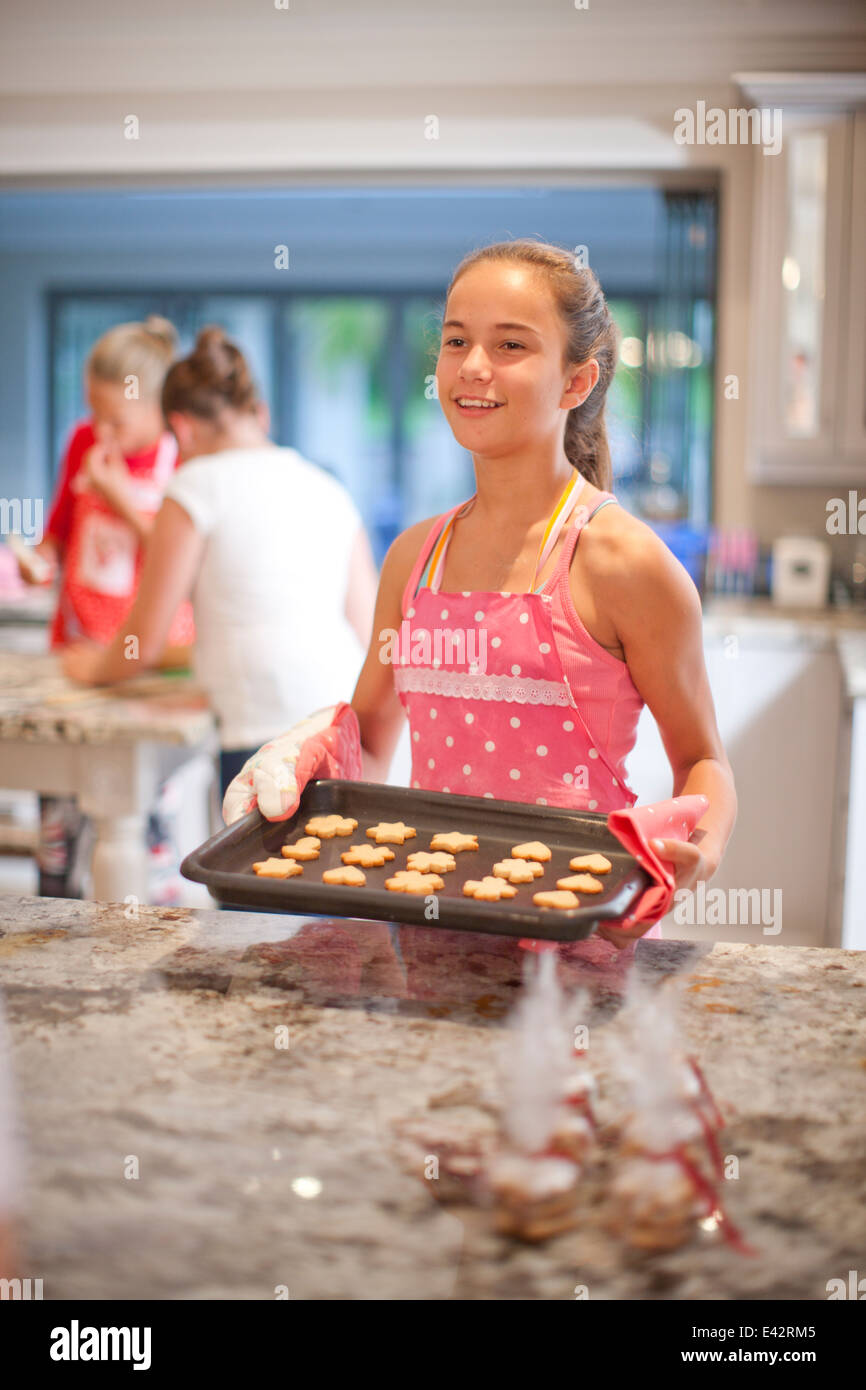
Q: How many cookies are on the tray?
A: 15